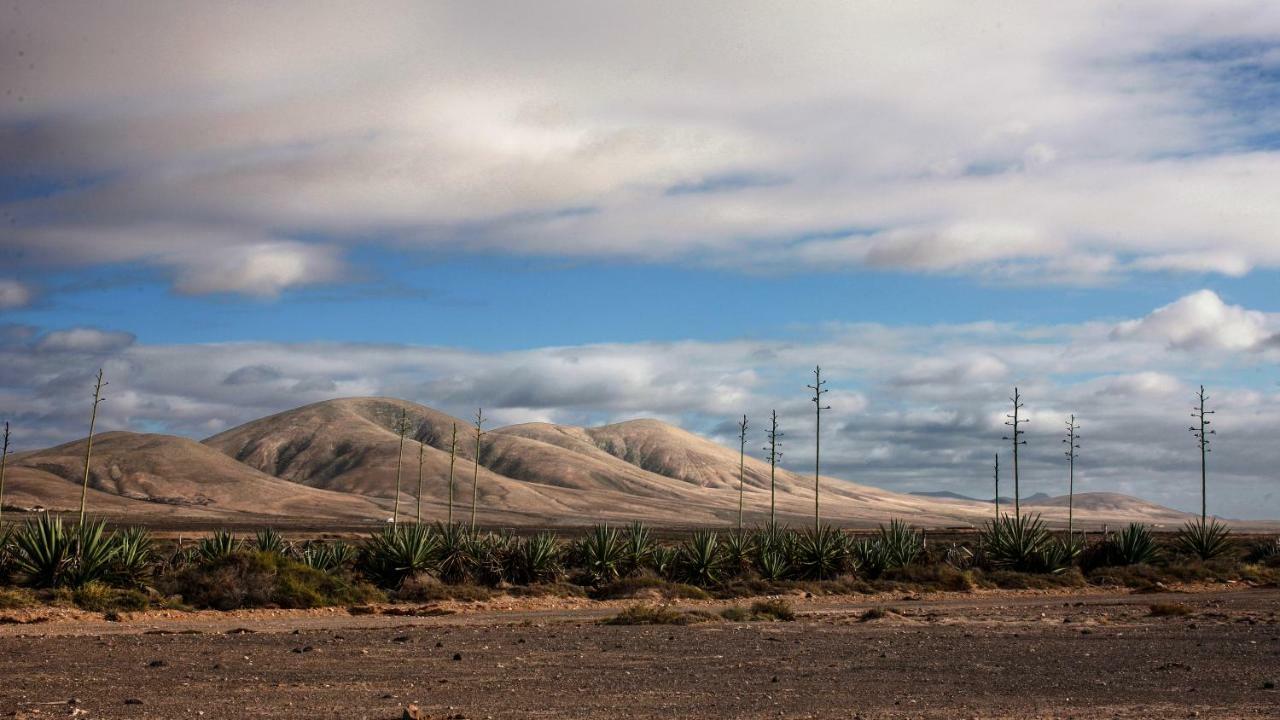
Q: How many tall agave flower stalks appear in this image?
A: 13